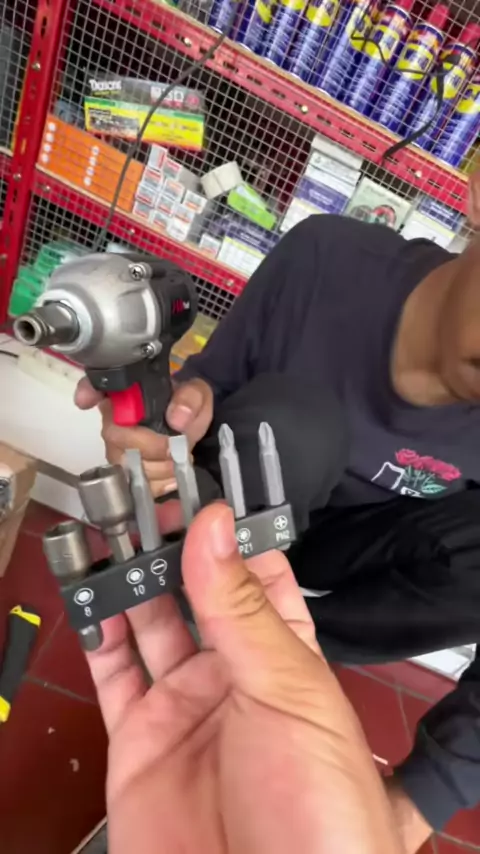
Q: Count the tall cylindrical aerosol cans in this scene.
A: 9